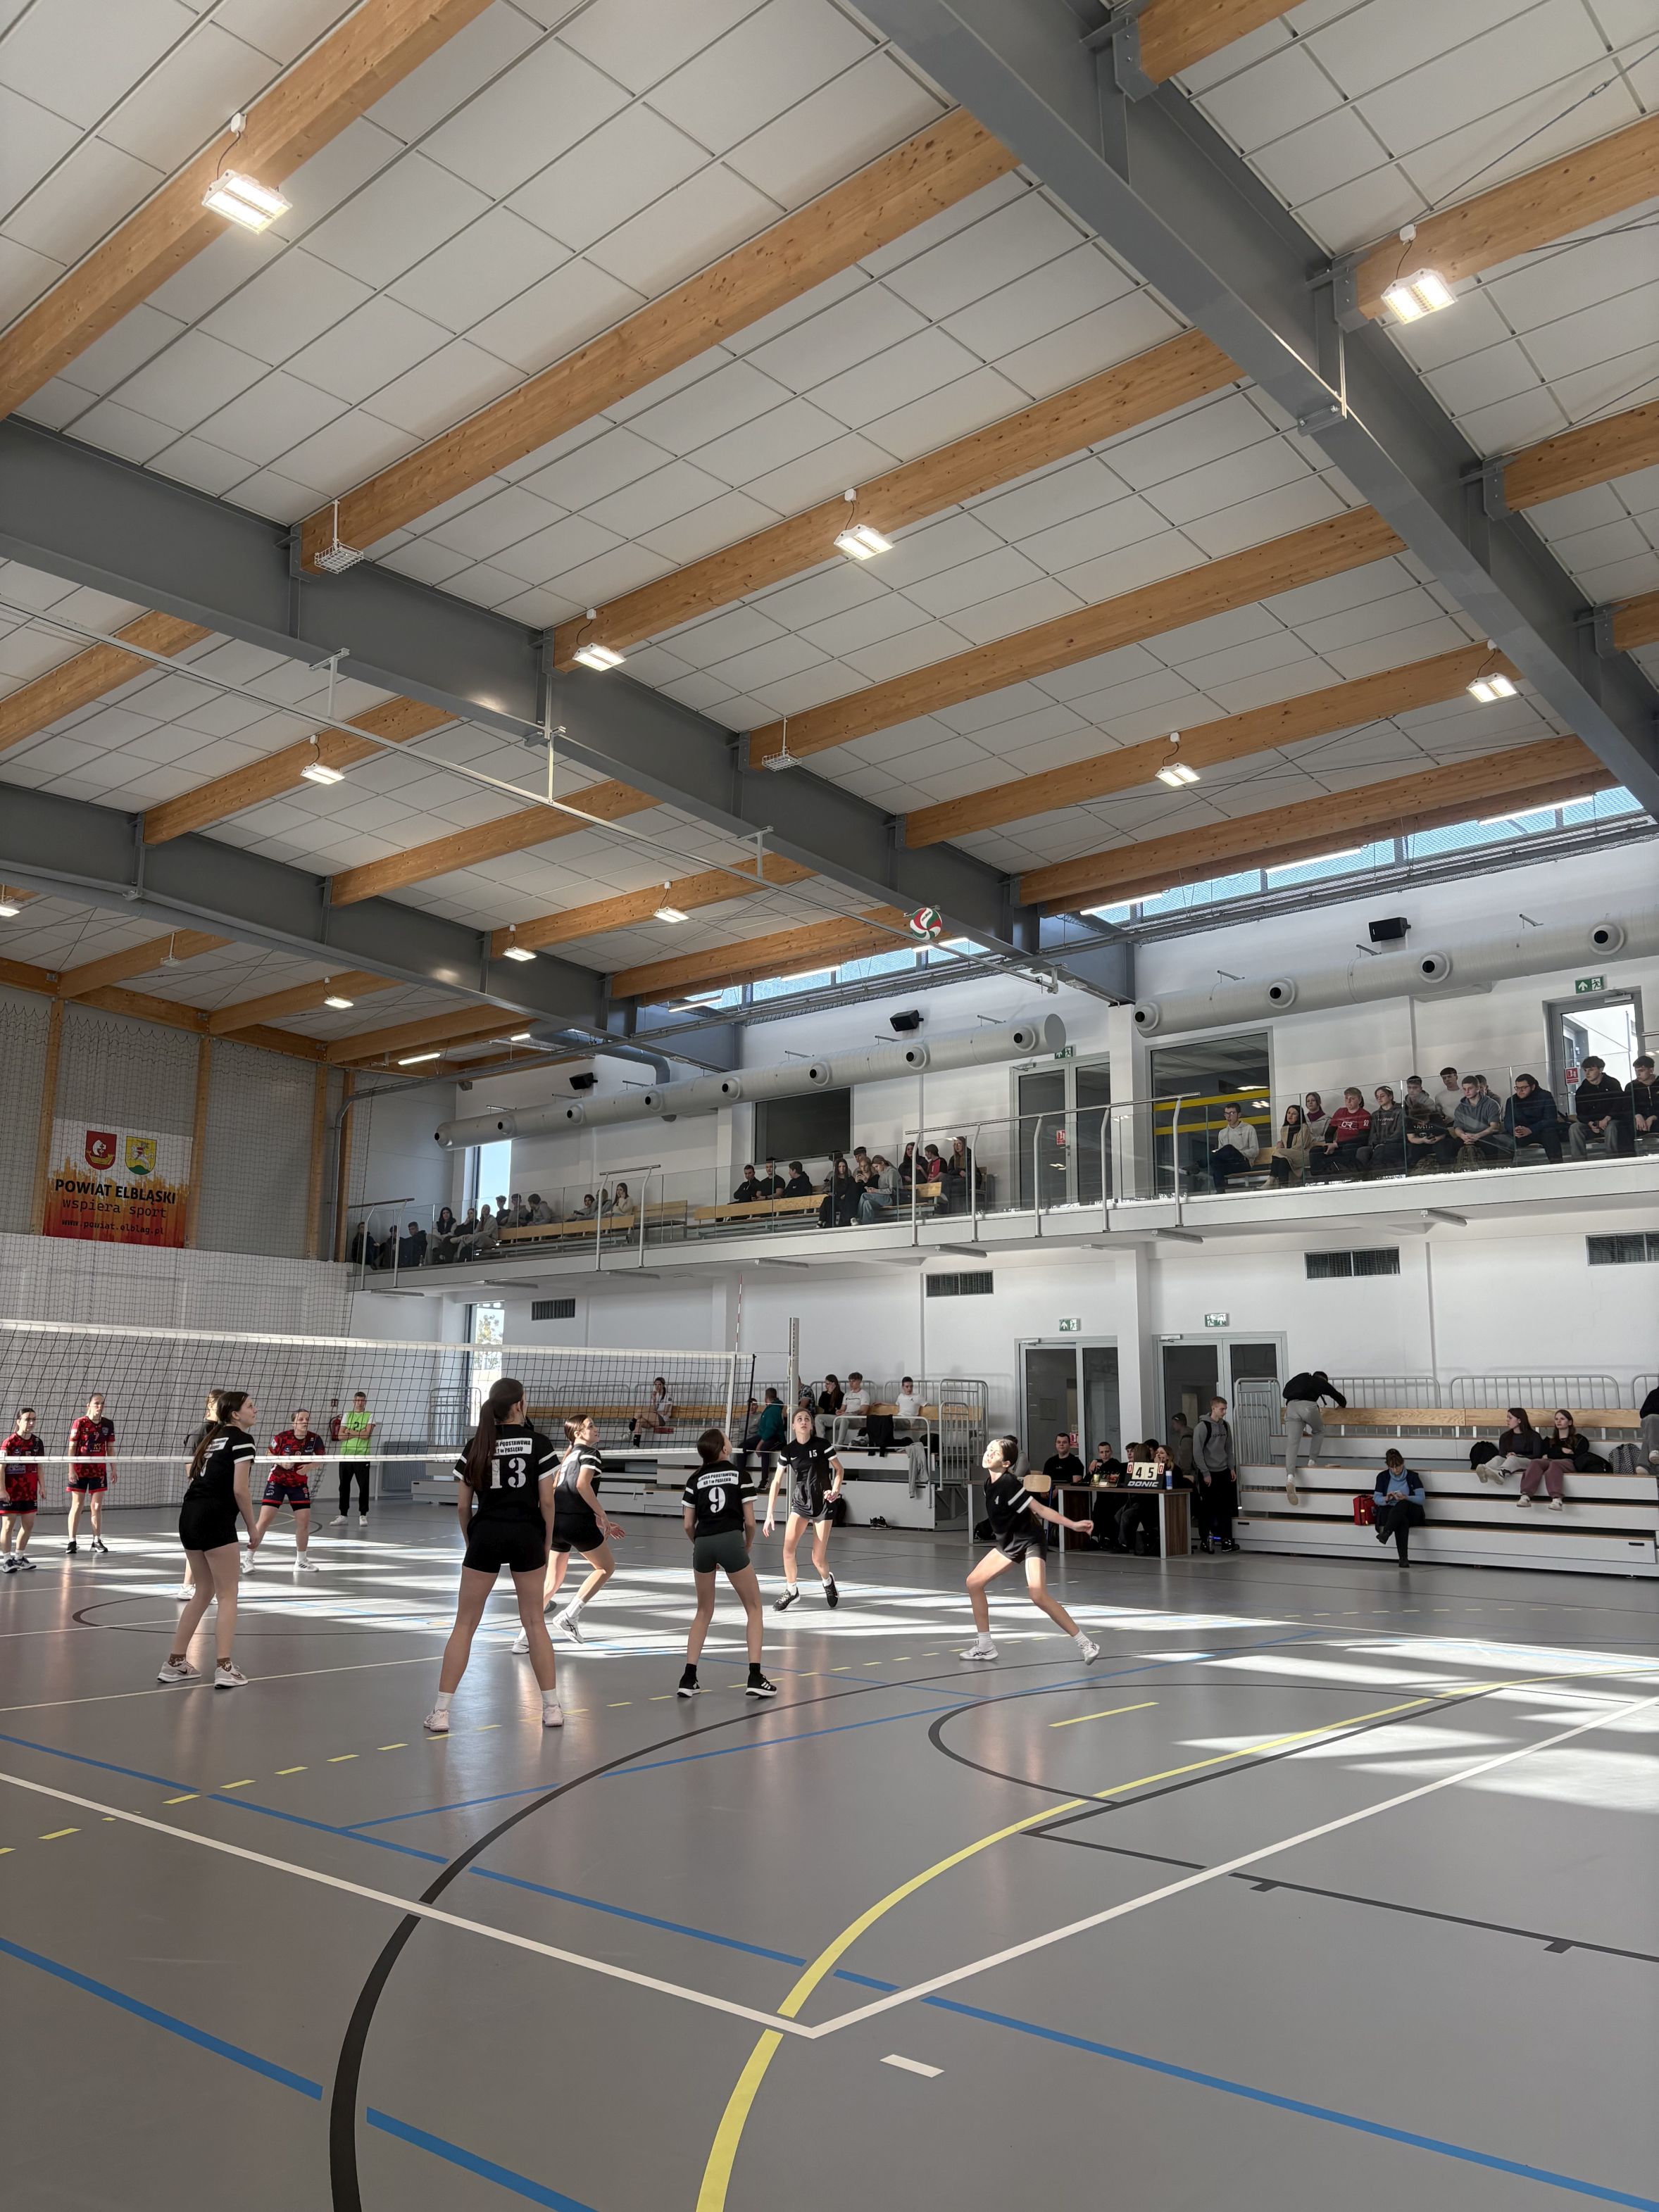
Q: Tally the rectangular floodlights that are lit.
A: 11